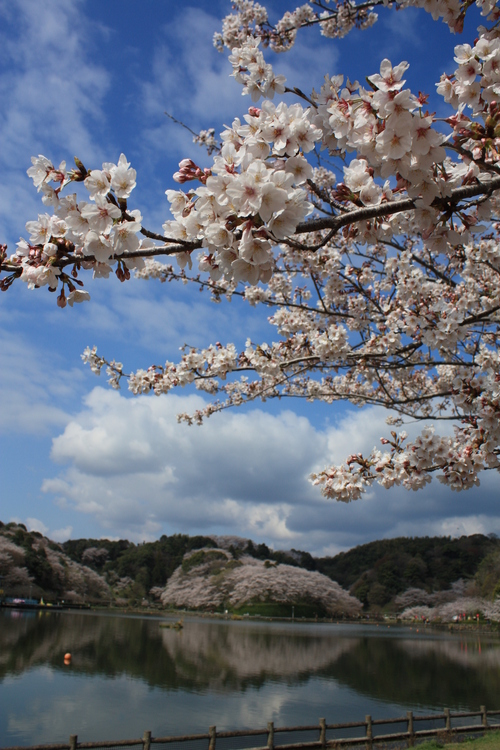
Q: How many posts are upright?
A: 9